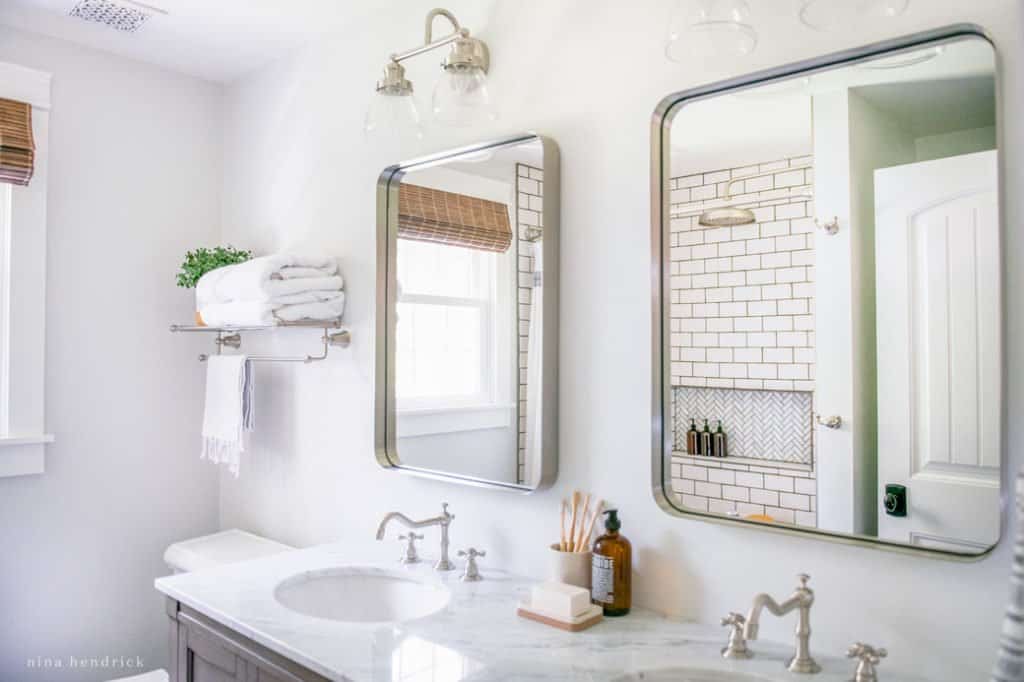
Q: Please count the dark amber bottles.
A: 4